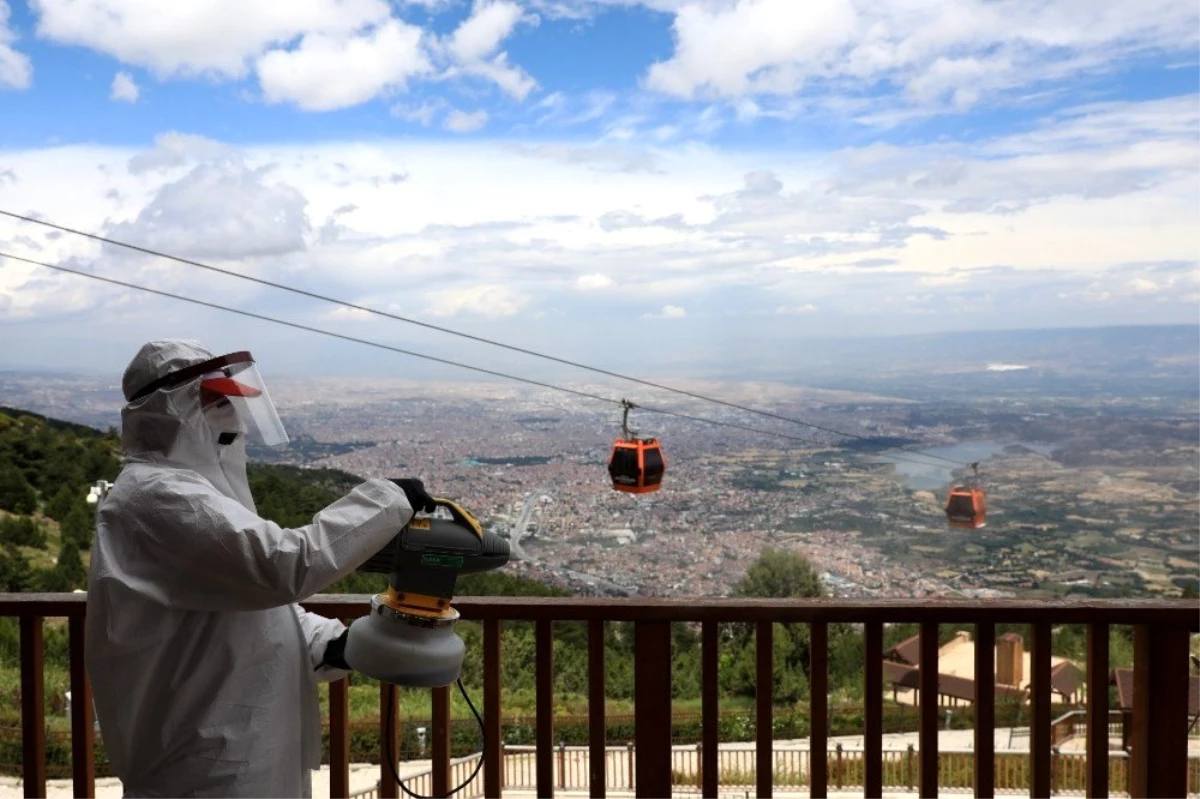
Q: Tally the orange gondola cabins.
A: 2